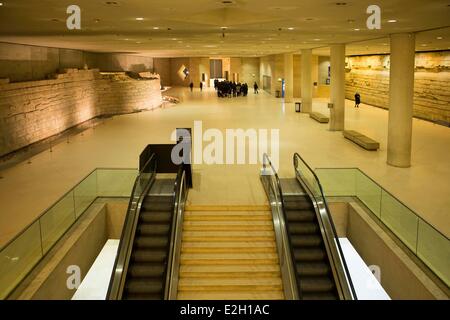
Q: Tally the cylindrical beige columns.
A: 4